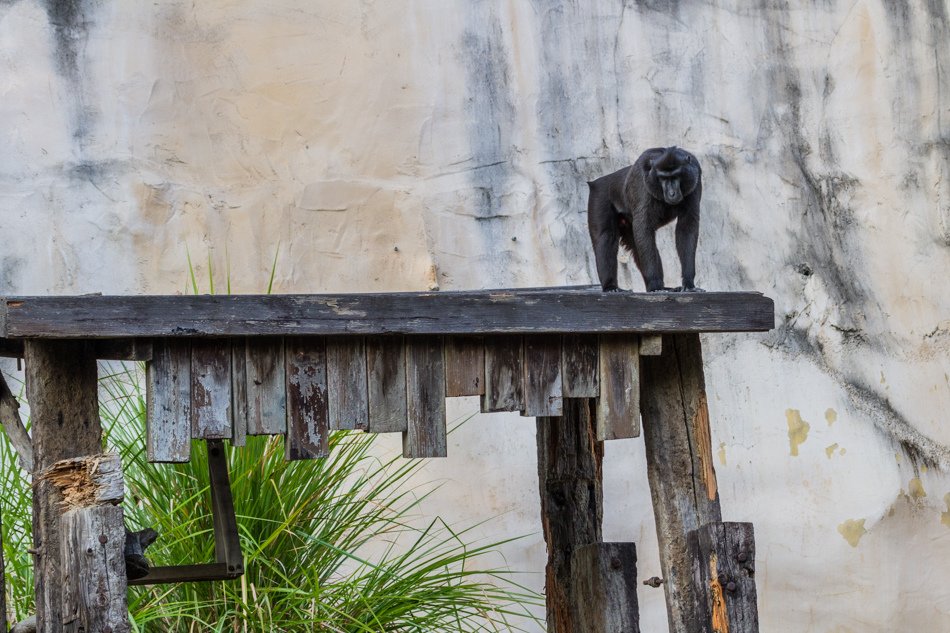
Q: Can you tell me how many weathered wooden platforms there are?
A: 1